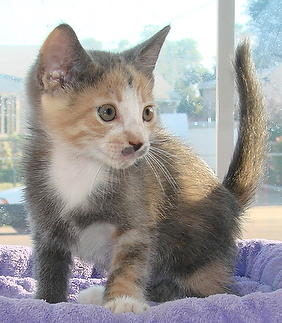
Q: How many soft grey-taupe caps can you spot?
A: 0